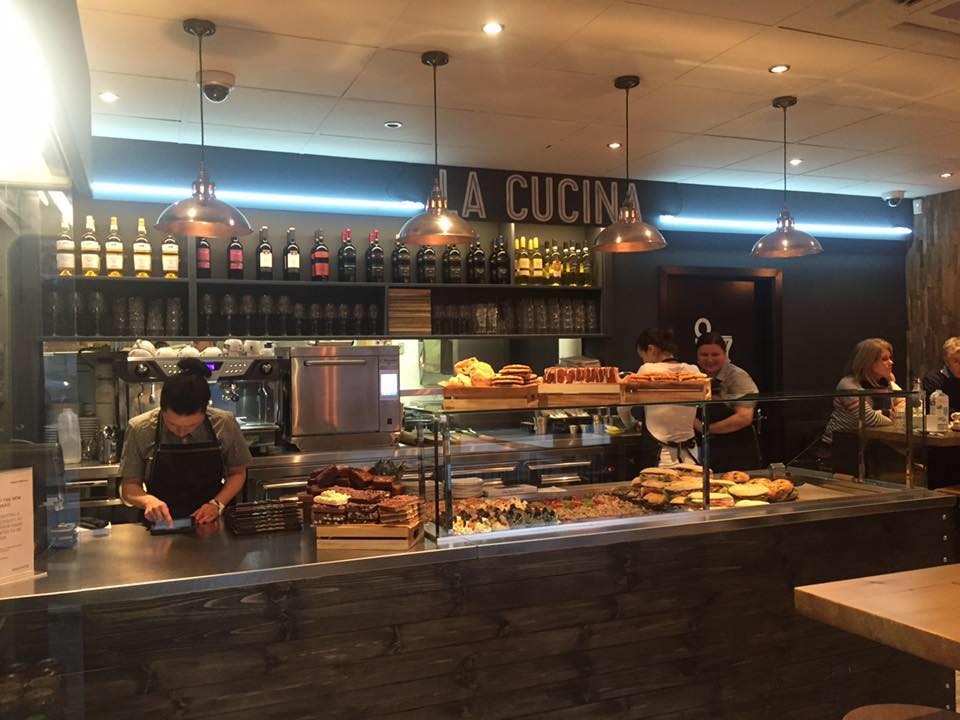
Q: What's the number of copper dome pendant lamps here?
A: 4